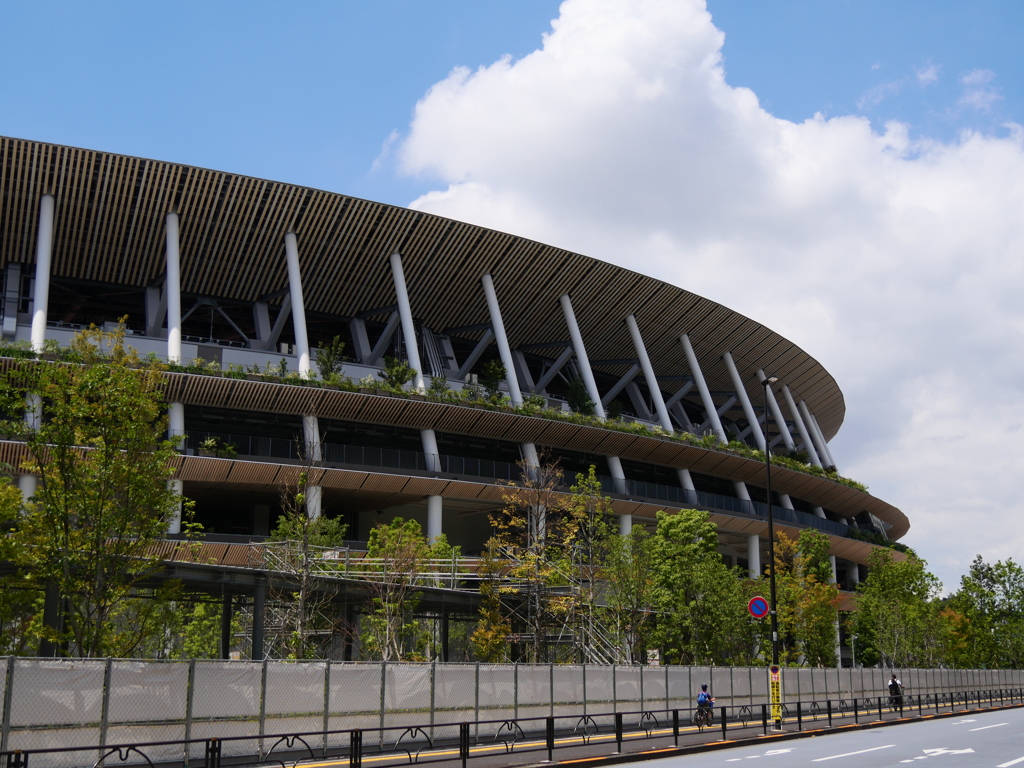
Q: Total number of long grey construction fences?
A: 1